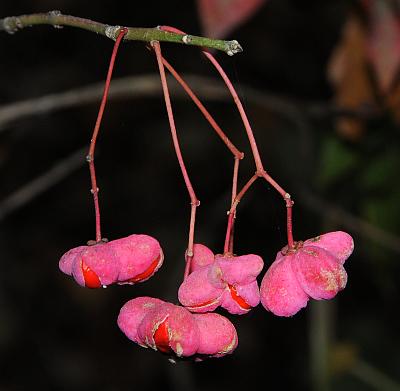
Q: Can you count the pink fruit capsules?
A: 4